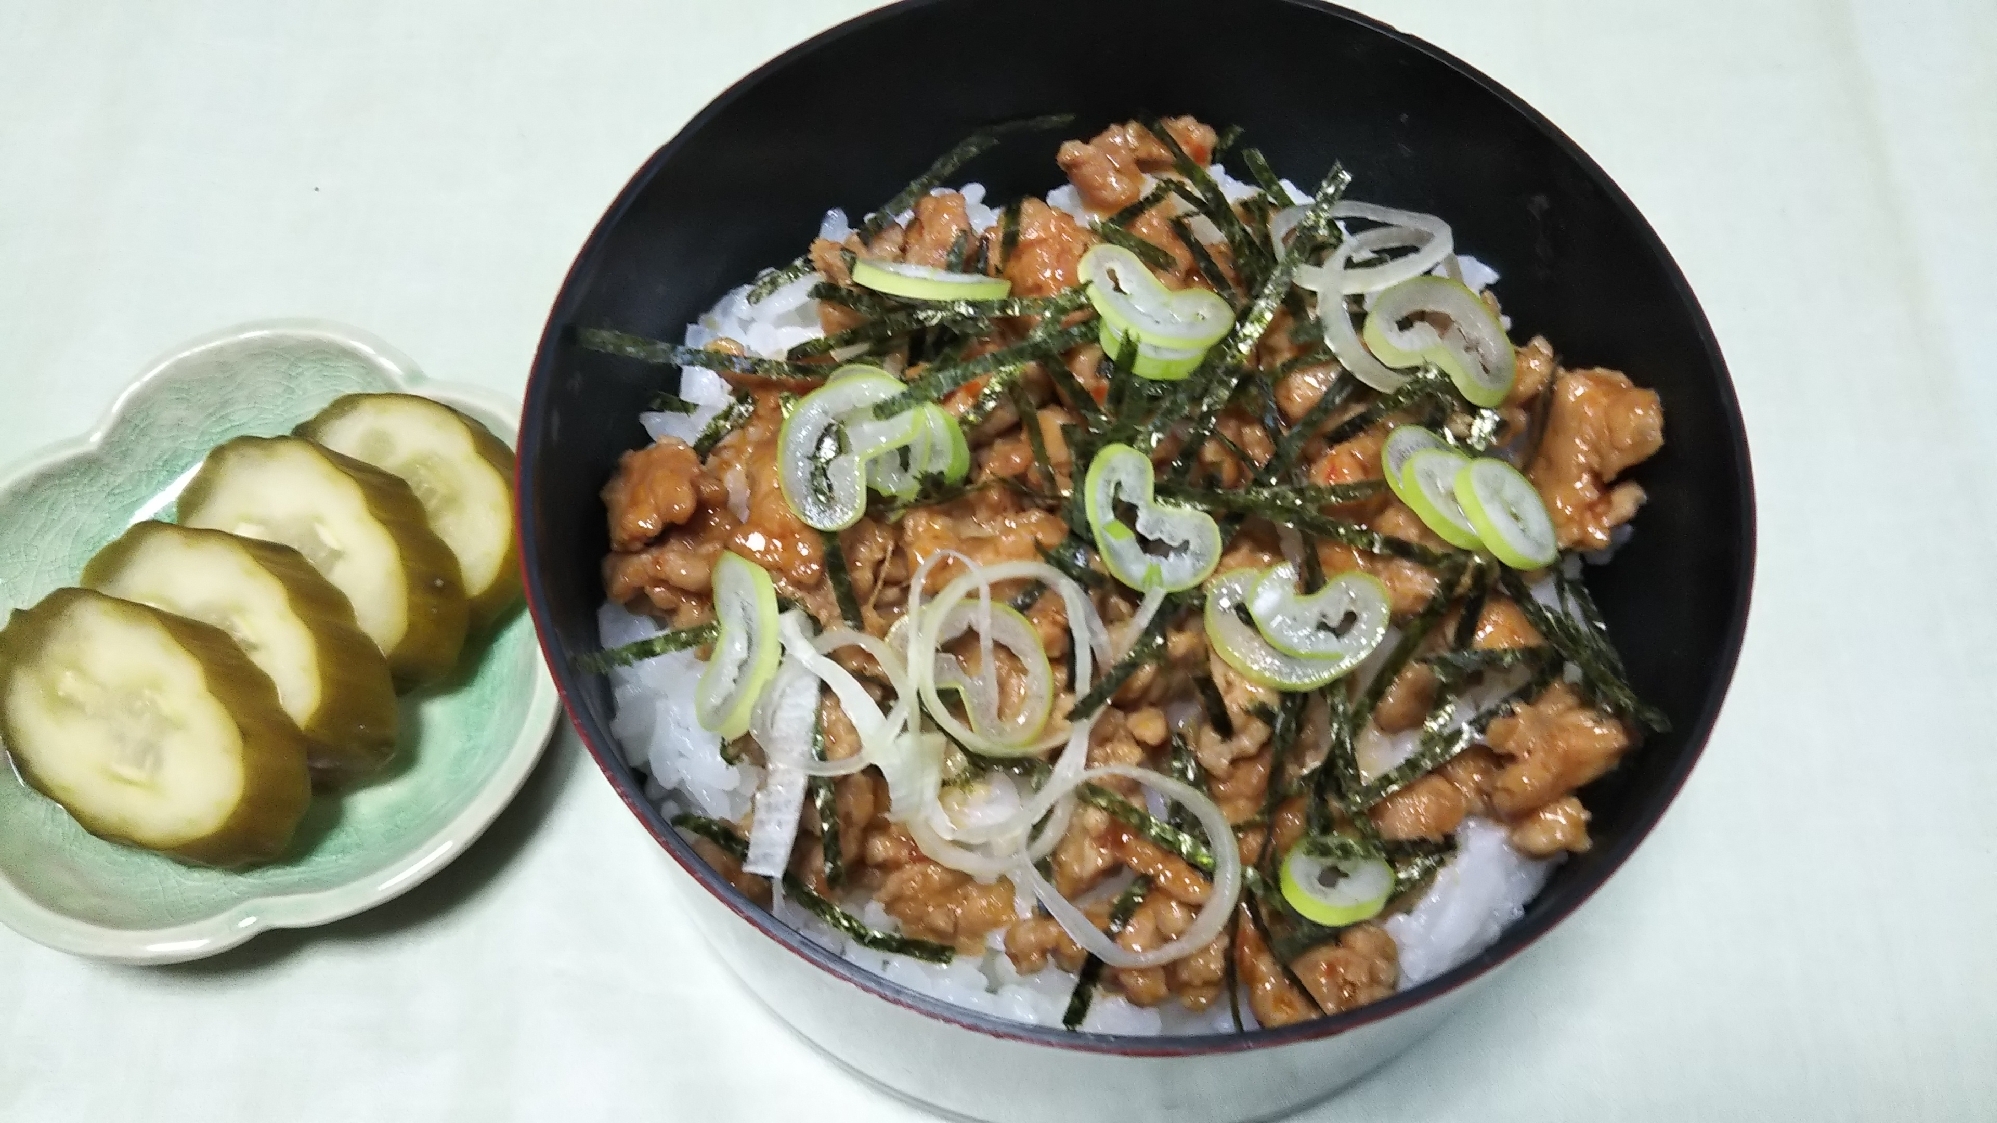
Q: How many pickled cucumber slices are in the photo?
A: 4